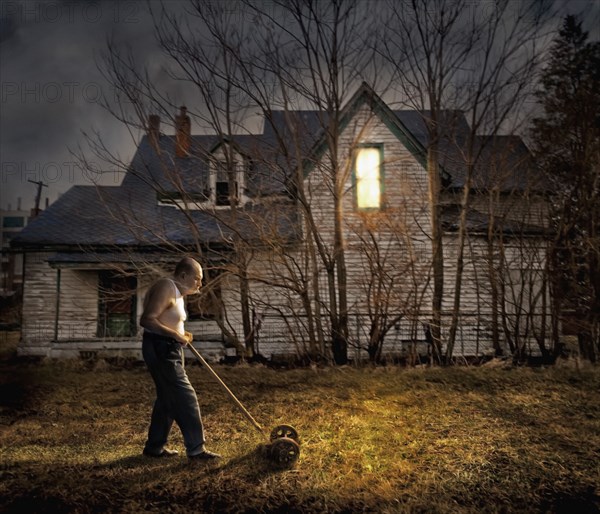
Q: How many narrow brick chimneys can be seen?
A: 2